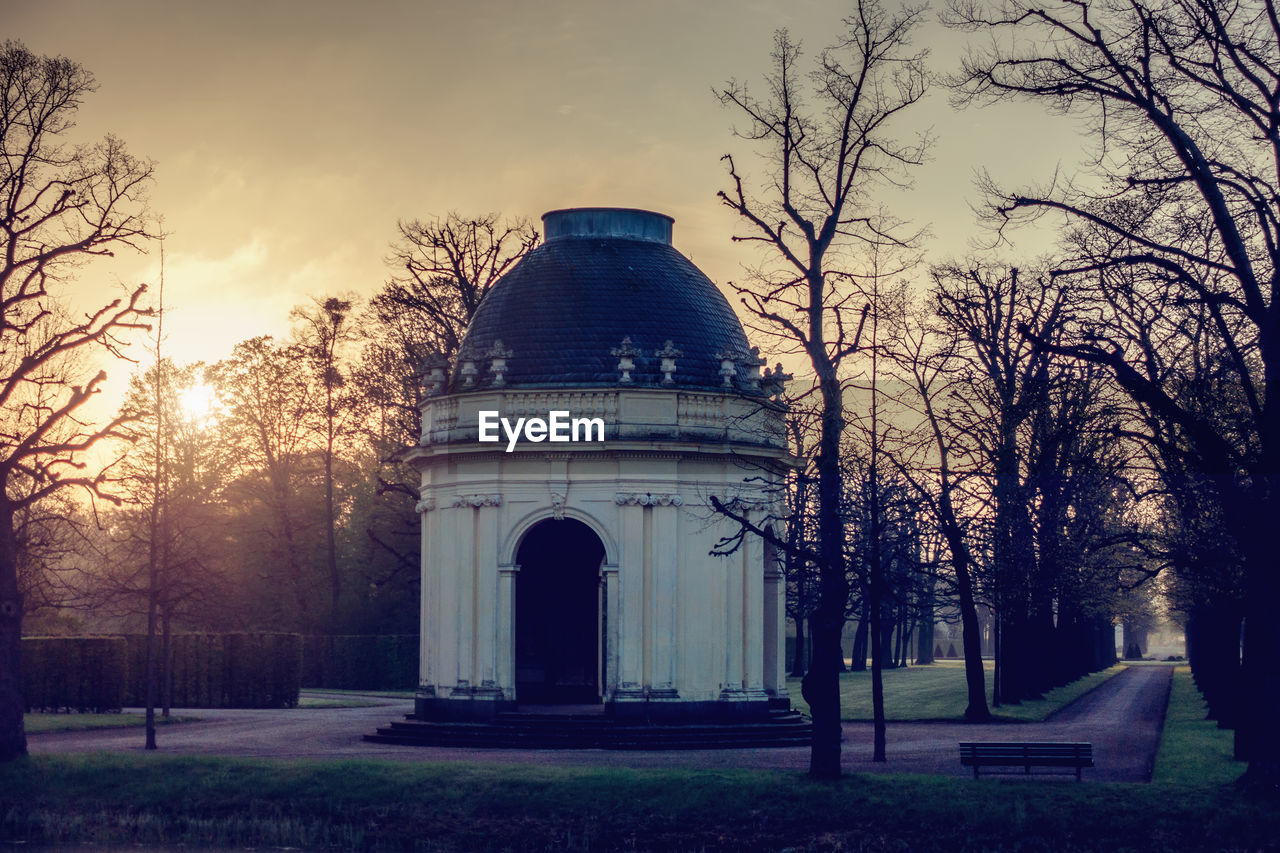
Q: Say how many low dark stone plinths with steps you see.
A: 1